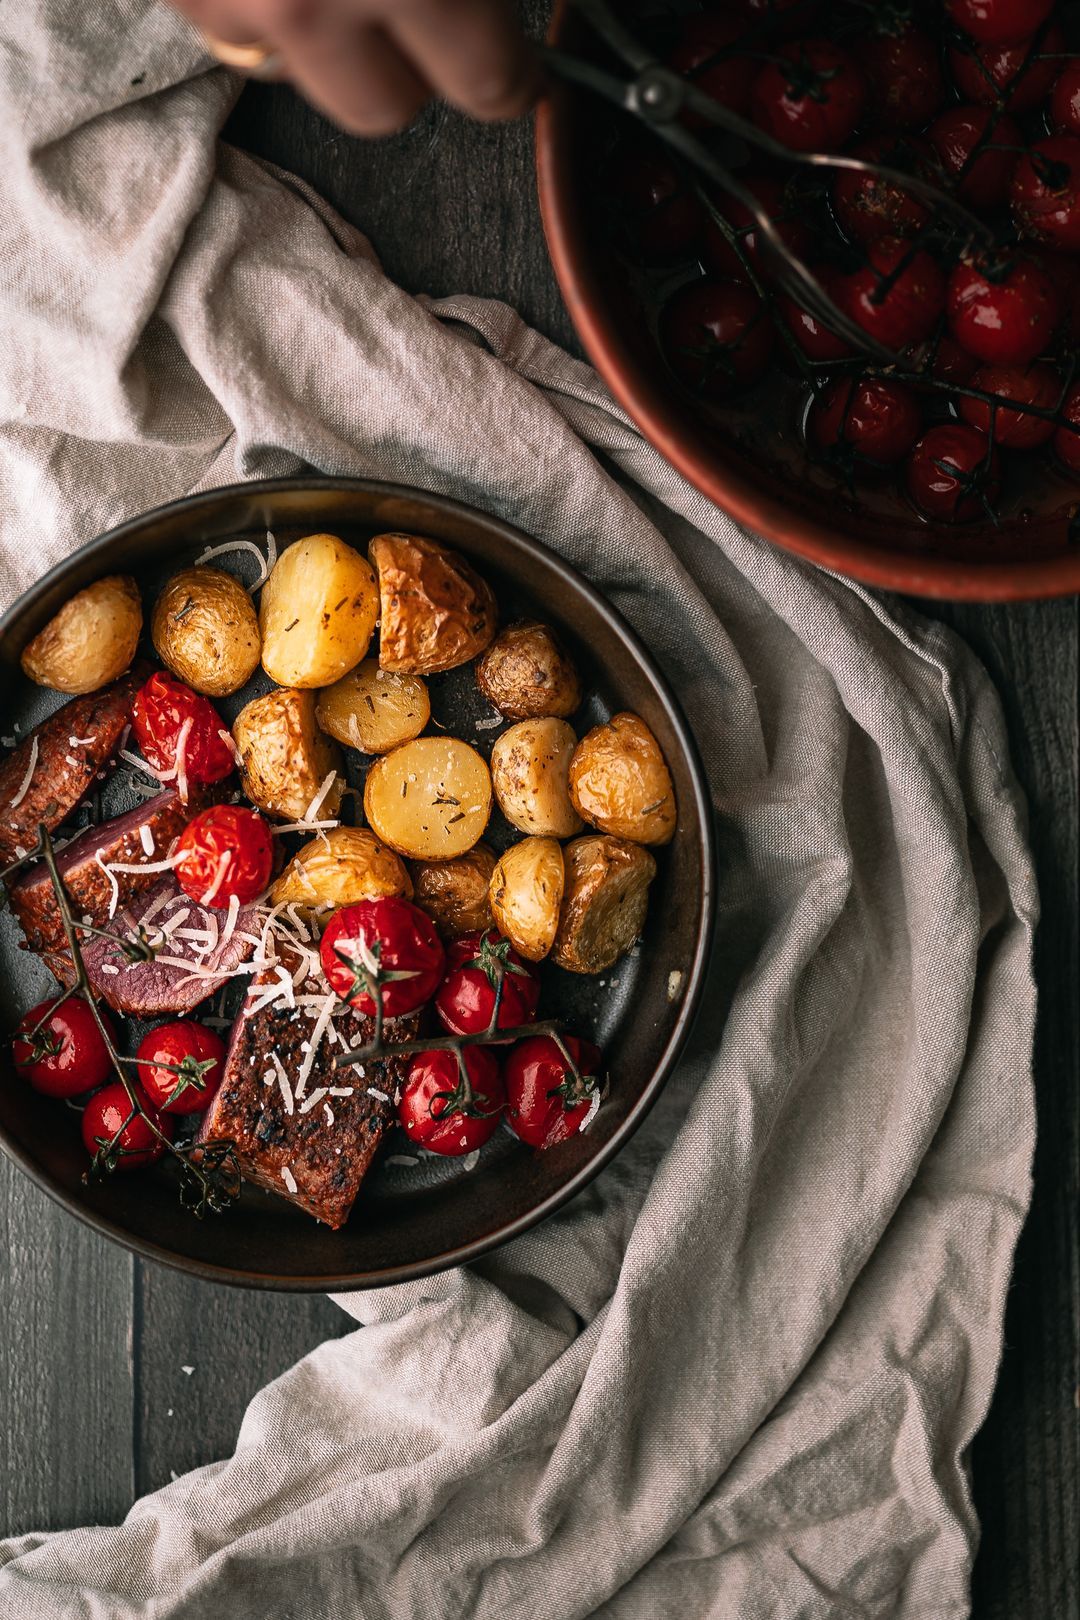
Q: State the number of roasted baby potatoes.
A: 14